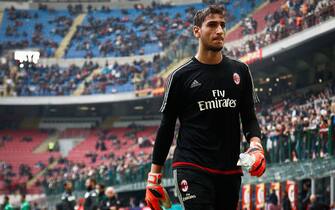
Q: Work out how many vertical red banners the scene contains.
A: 4